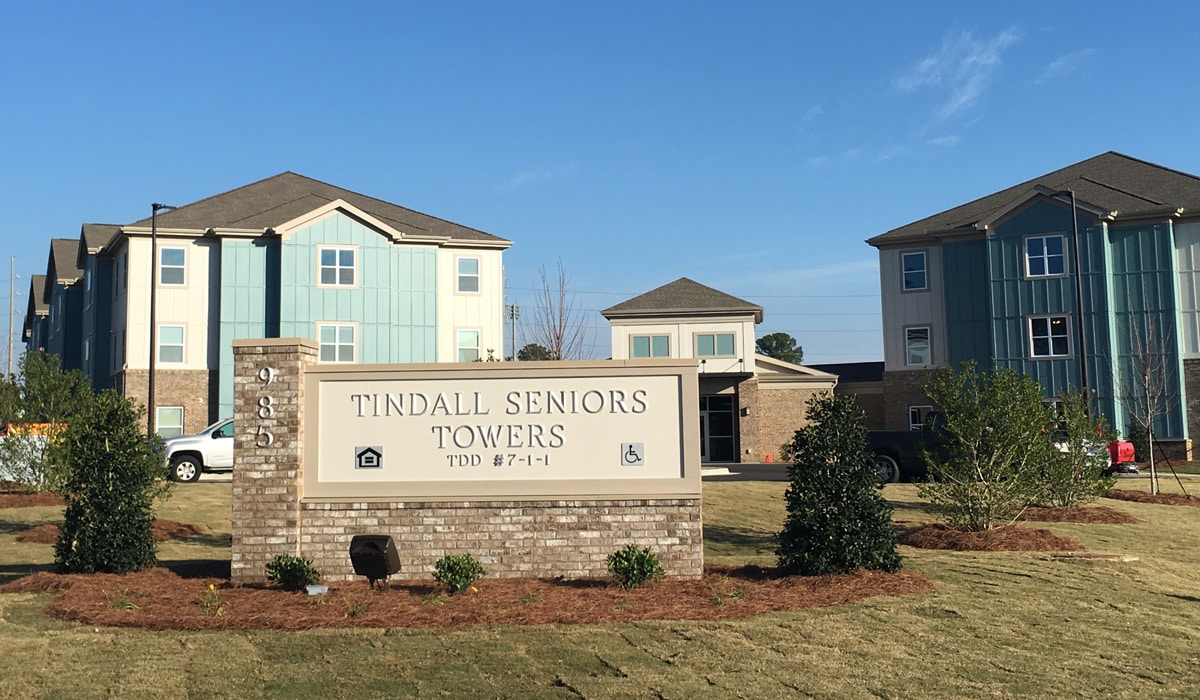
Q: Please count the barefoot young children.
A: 0